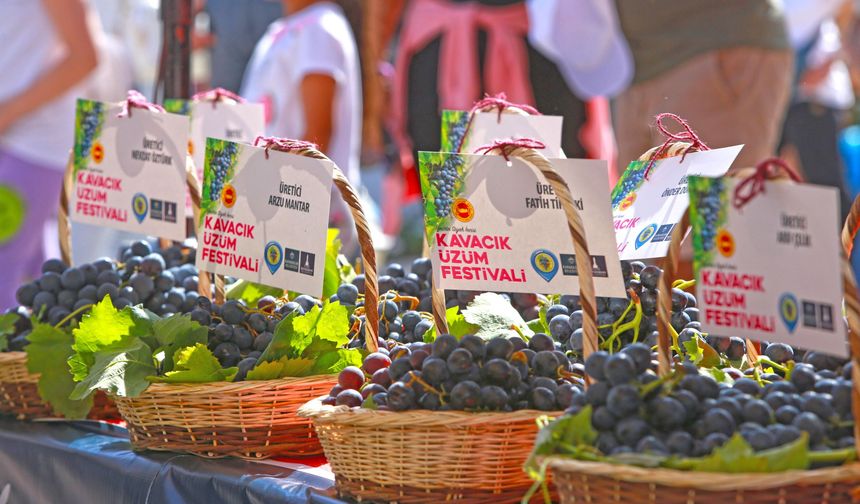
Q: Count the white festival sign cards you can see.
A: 7